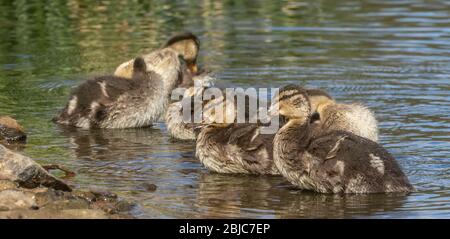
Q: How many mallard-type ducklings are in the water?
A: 6